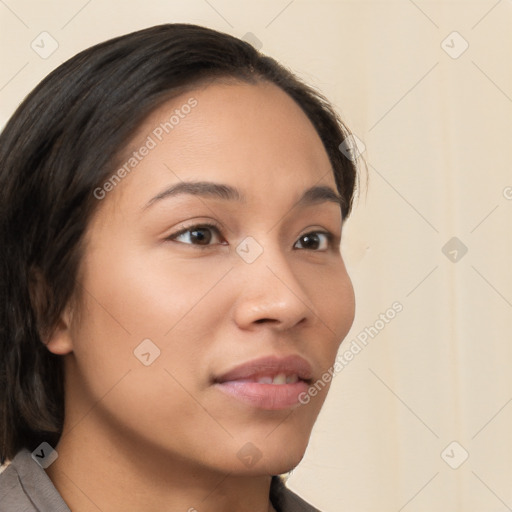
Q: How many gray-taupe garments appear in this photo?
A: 1